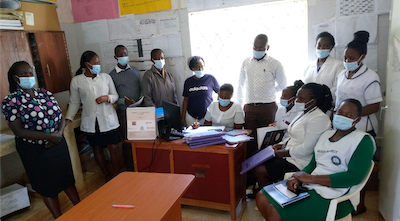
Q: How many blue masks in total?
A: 12